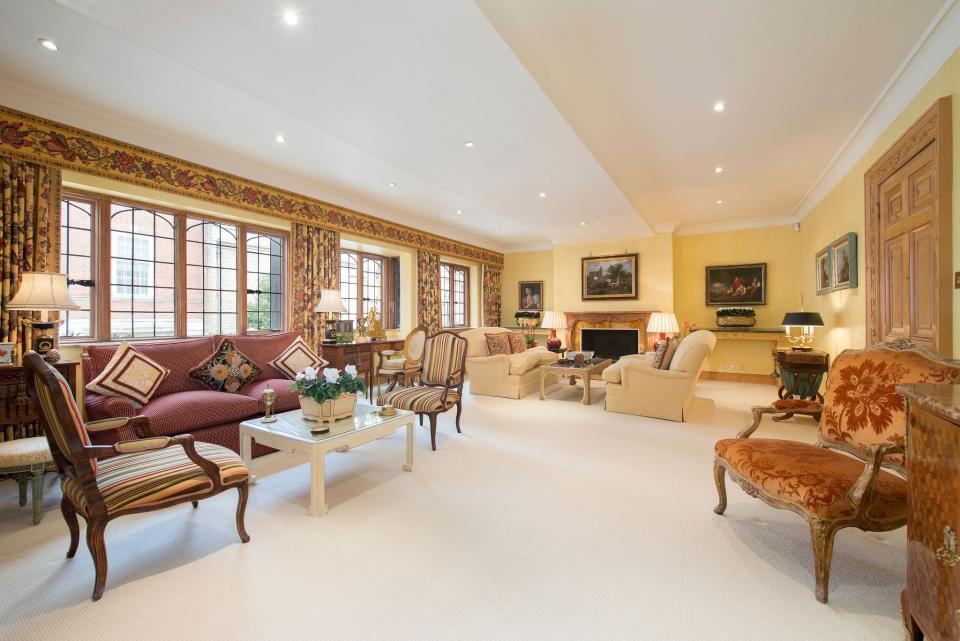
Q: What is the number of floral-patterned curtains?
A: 4